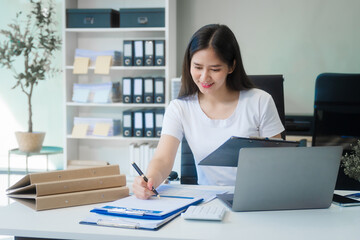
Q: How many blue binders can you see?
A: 12